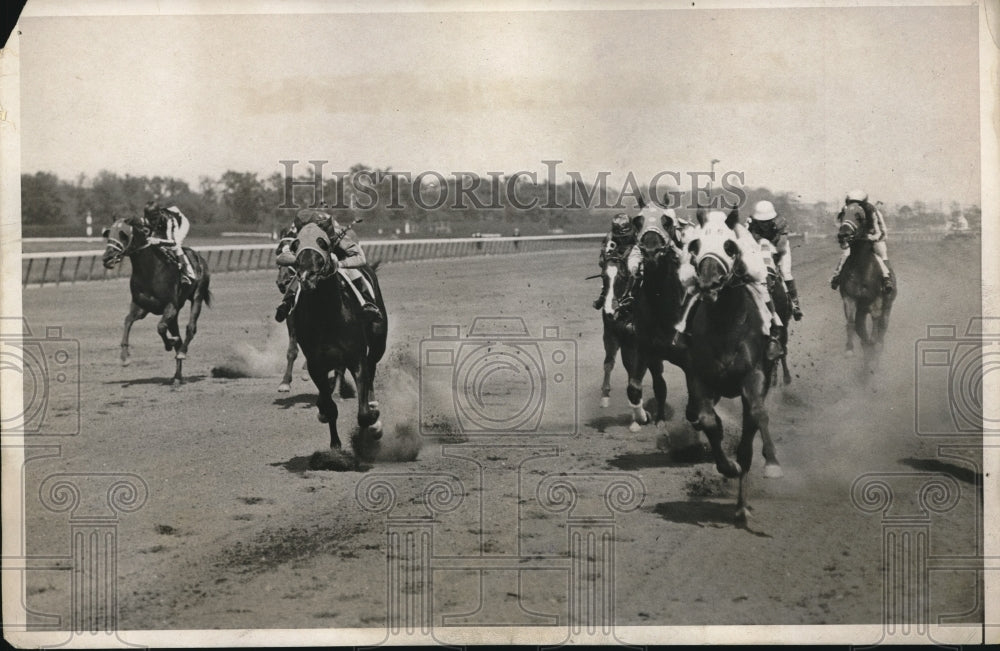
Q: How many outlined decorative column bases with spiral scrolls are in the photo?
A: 4